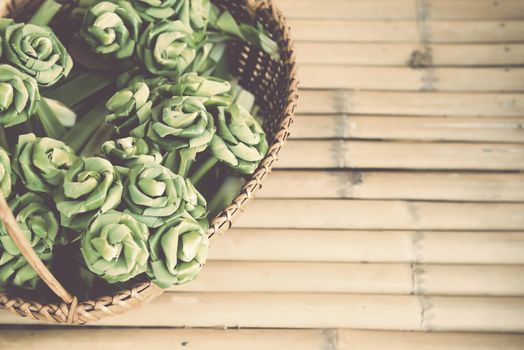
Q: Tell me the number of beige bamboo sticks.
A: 13